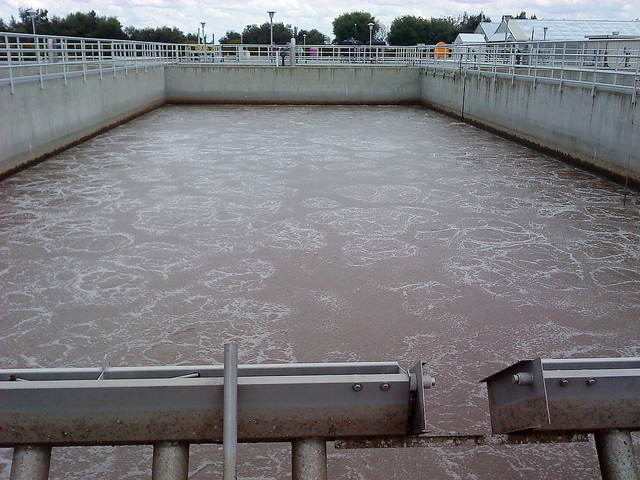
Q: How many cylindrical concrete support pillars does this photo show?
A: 4